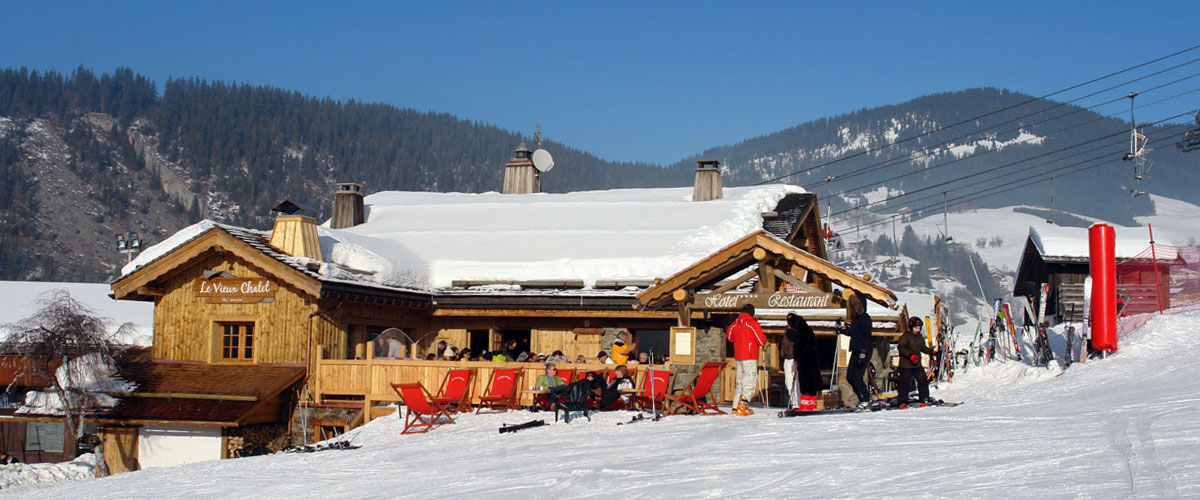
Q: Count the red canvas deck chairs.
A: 8